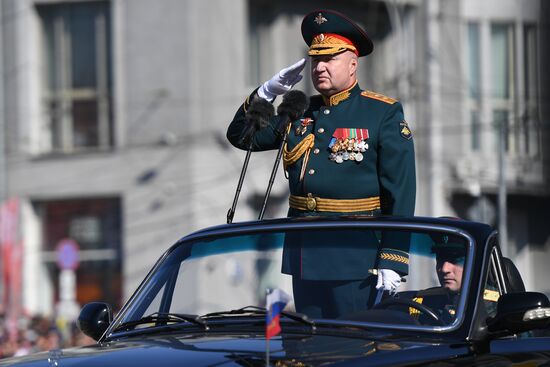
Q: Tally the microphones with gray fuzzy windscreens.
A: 2